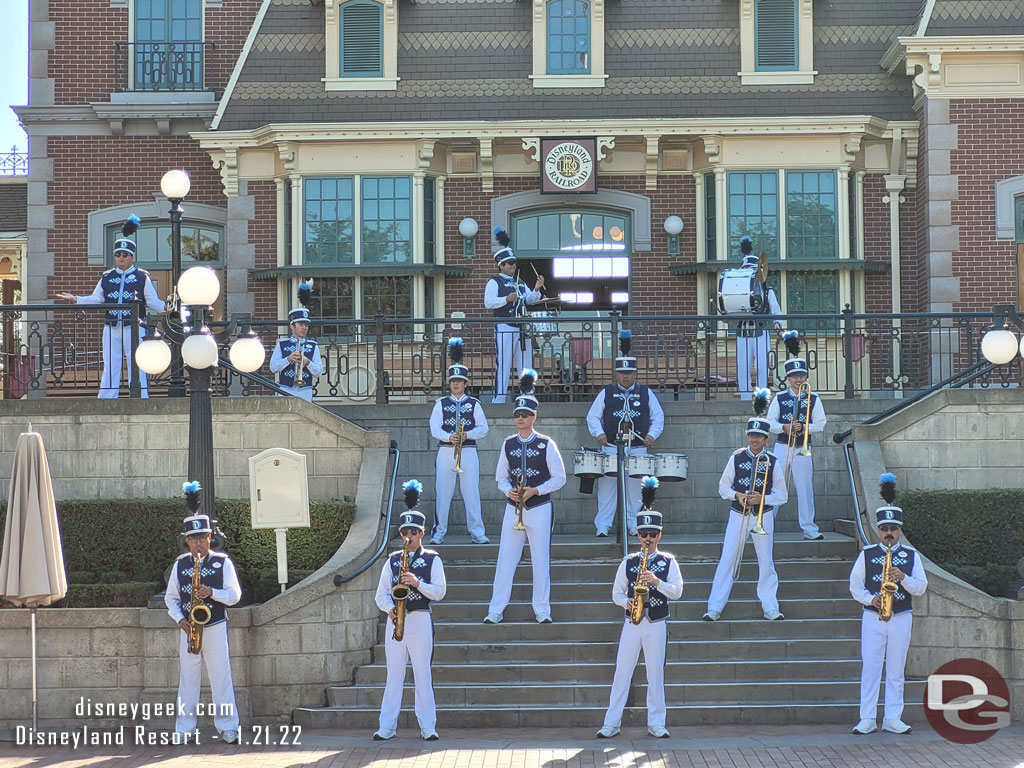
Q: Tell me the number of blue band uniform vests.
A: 13